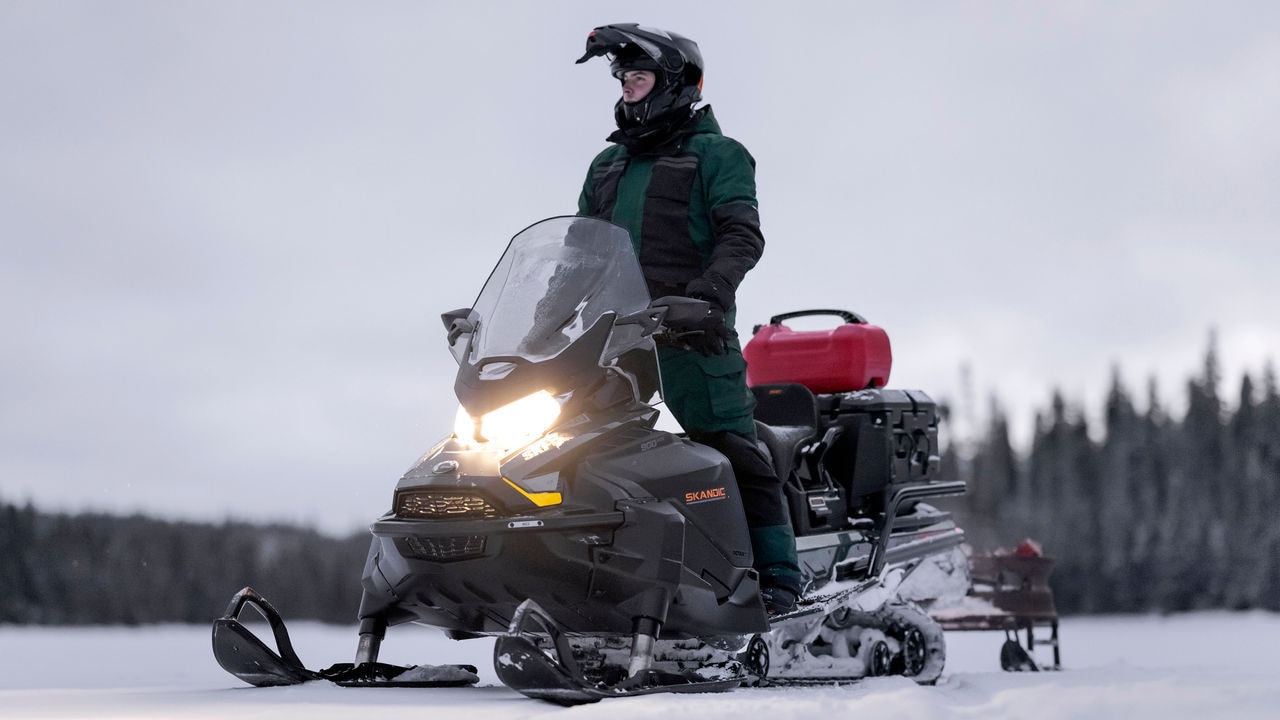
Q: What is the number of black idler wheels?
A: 3